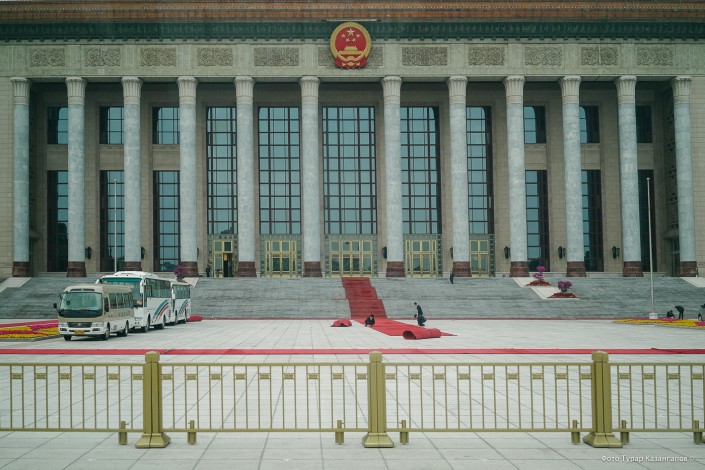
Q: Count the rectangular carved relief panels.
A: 11